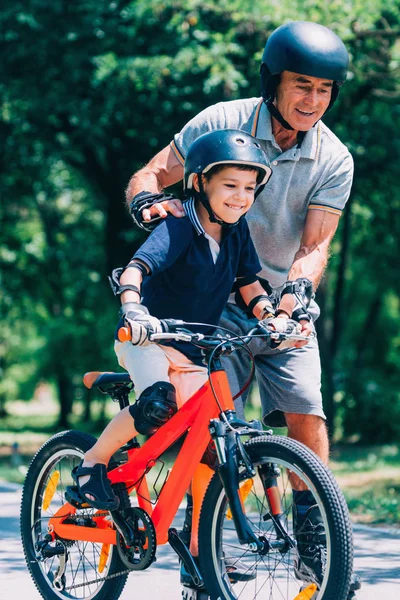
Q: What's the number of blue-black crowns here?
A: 0